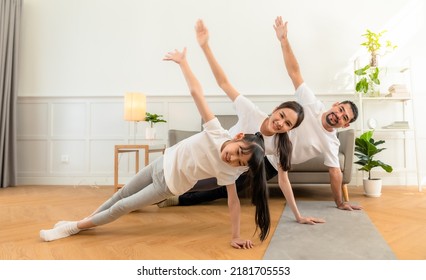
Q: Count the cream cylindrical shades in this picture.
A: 1